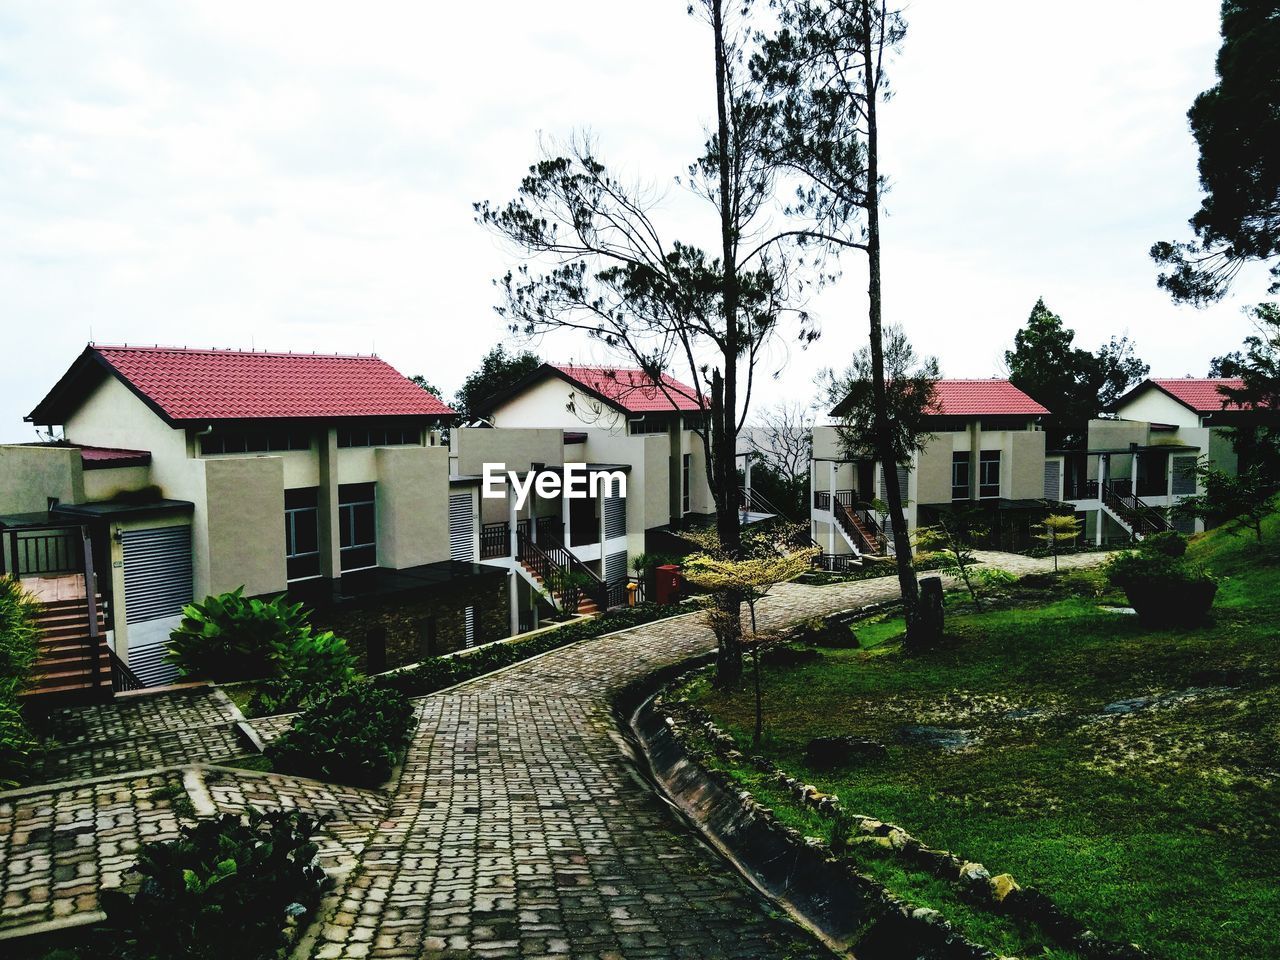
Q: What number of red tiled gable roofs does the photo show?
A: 4